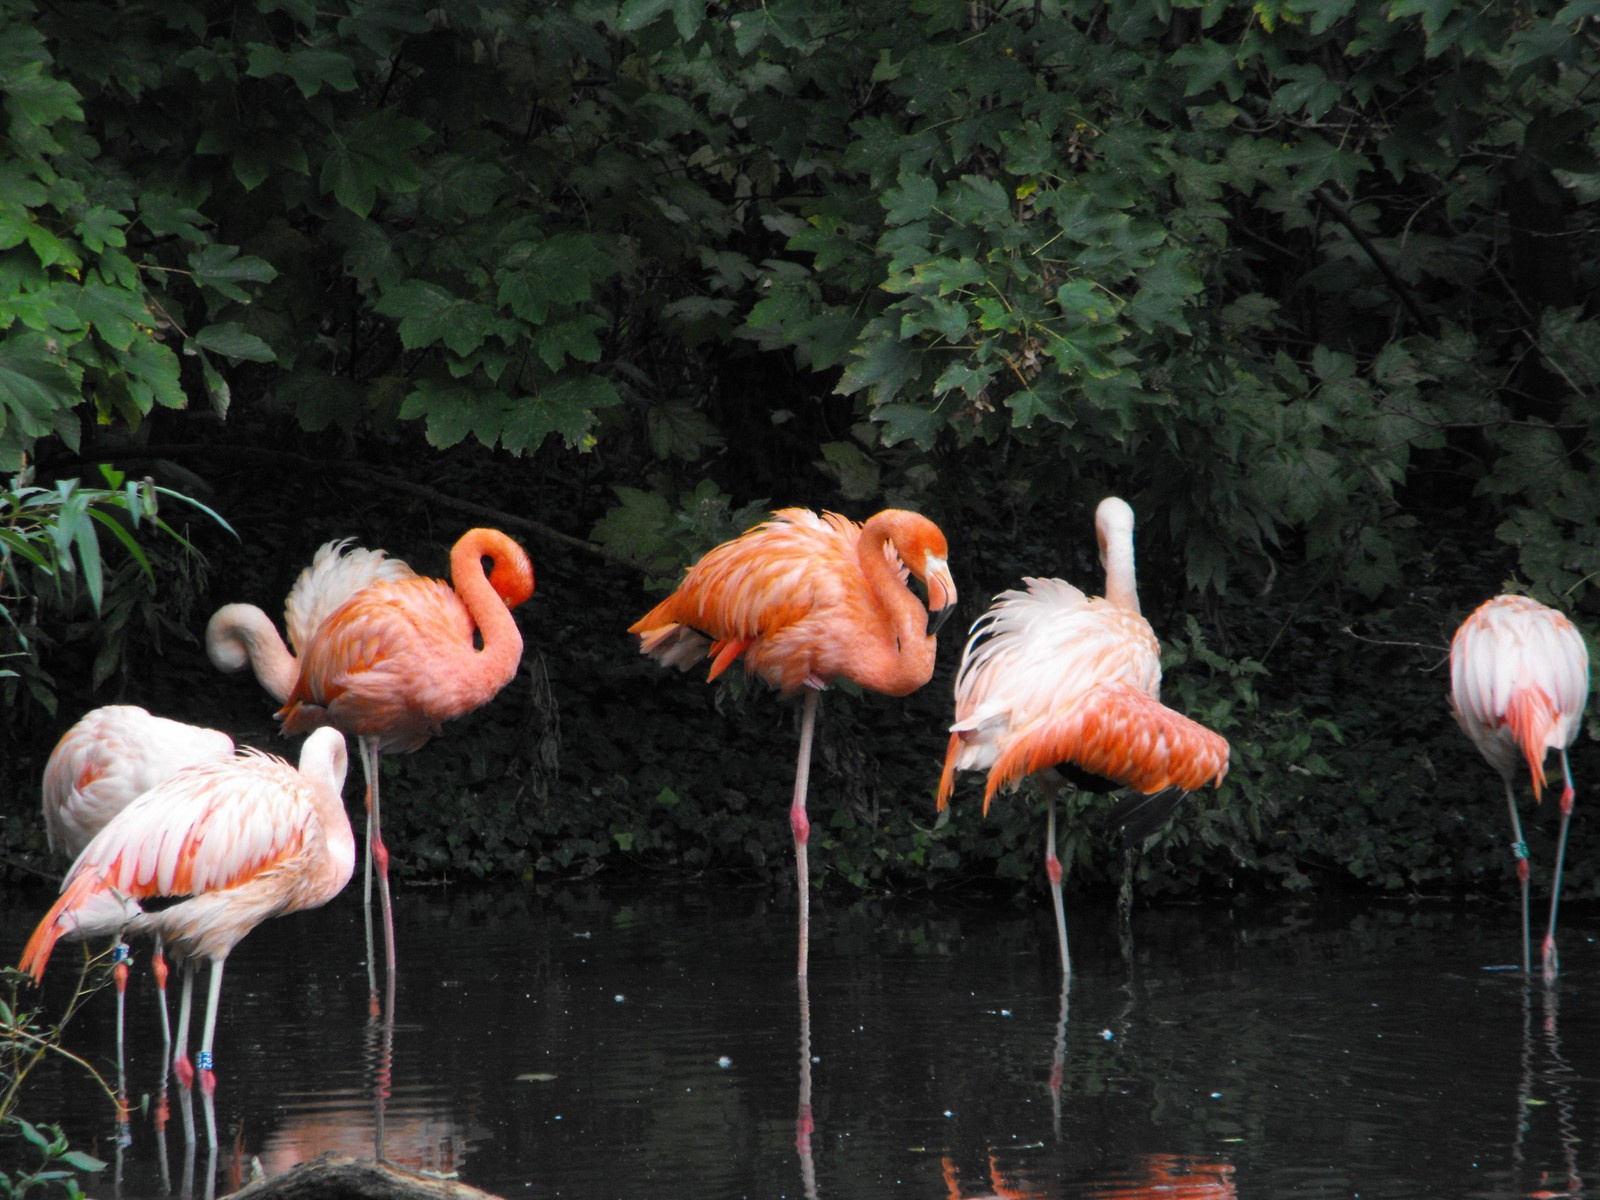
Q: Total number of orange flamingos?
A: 2